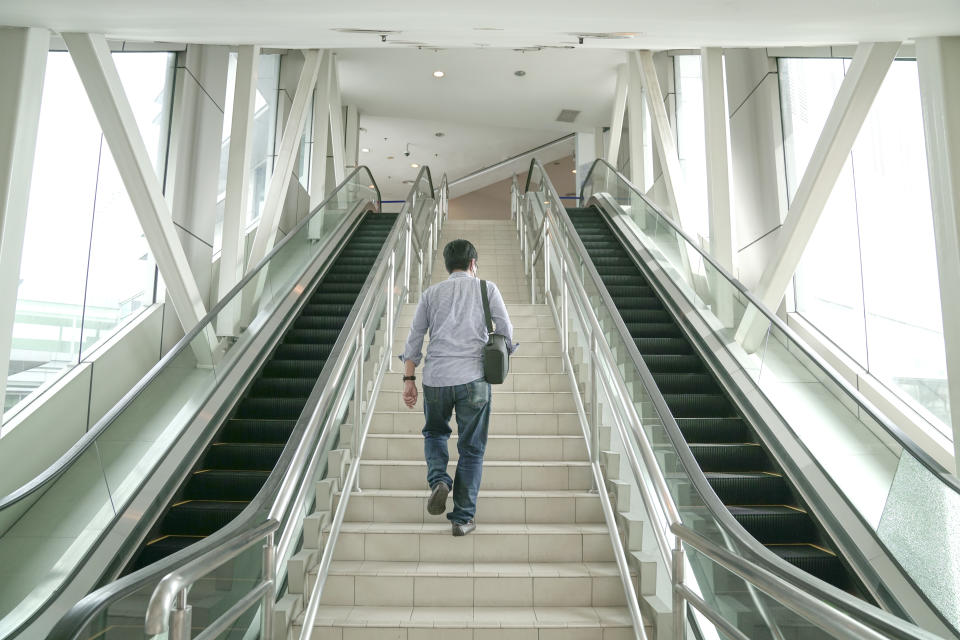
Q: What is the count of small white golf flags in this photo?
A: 0